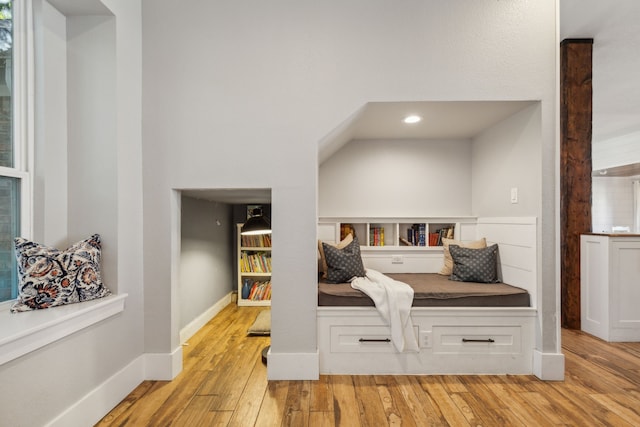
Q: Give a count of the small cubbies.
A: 4